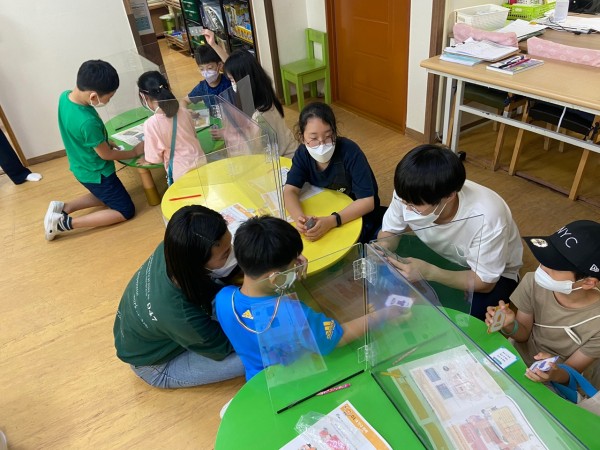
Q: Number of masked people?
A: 9